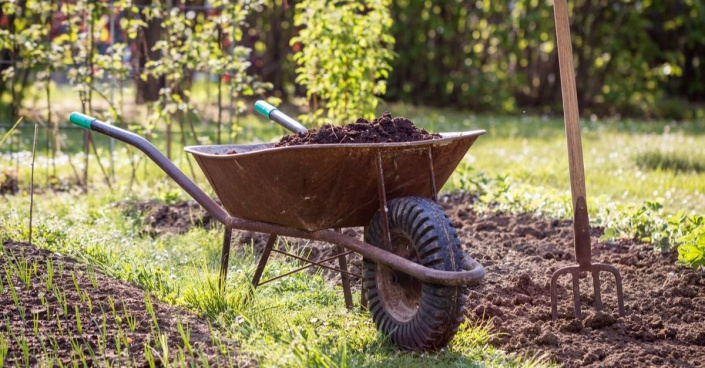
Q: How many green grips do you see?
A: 2